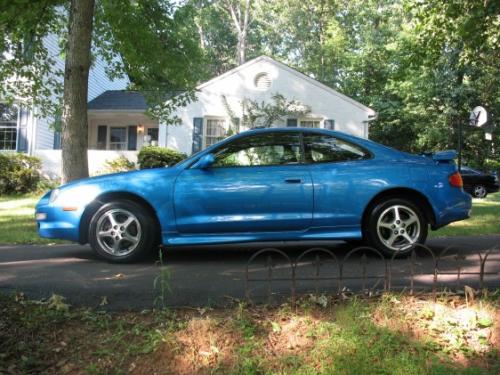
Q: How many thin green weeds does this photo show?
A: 1